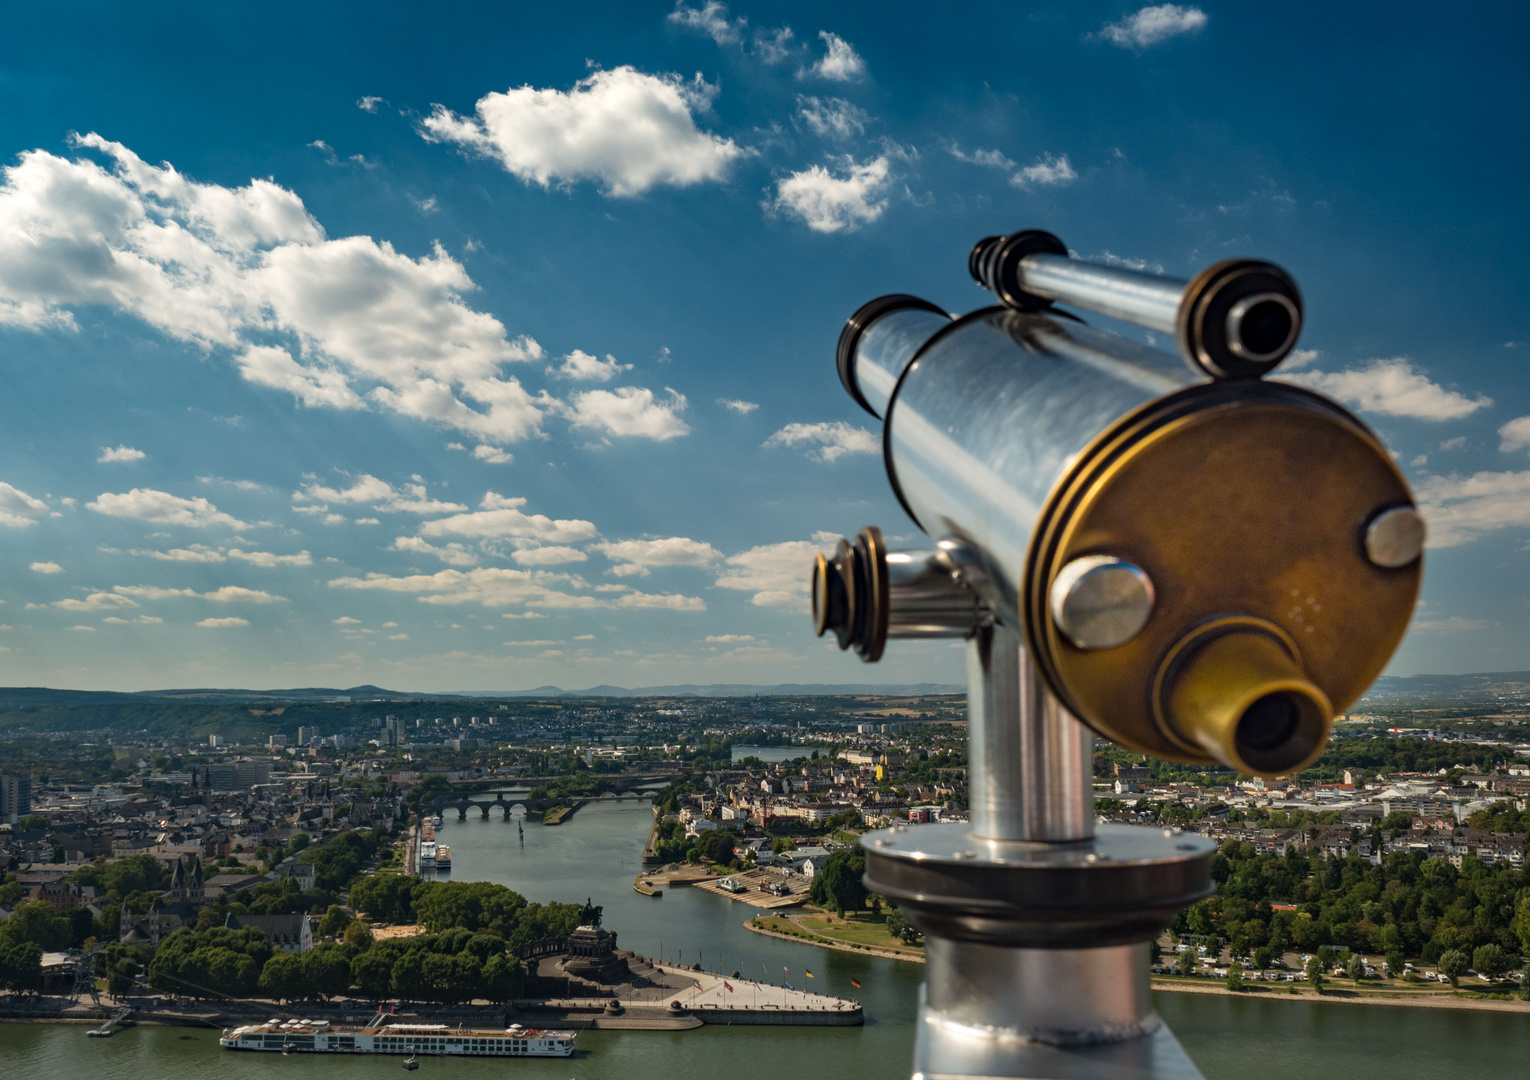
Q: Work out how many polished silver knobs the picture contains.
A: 2